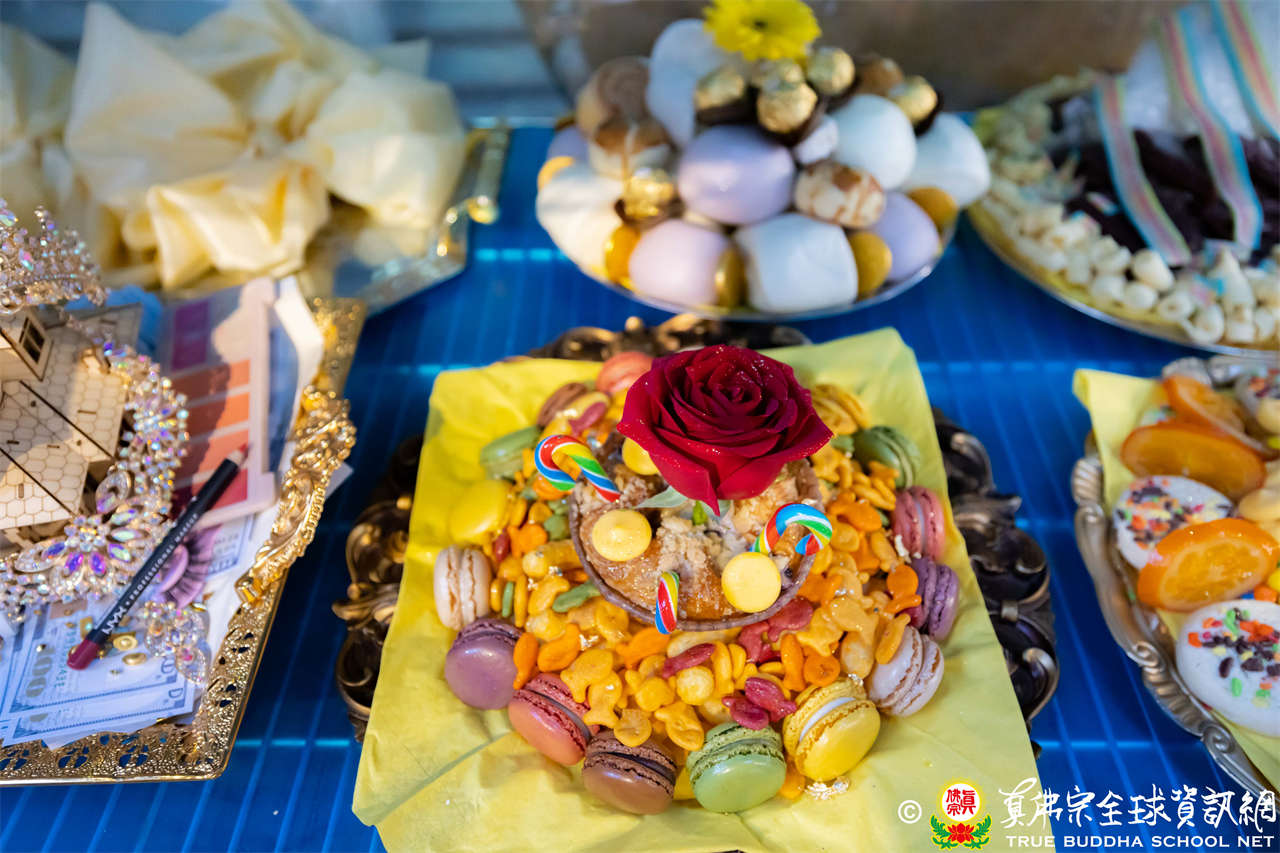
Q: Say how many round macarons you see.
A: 15